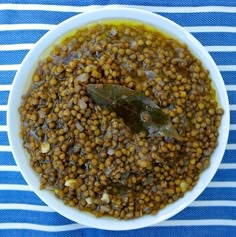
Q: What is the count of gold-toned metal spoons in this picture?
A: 0